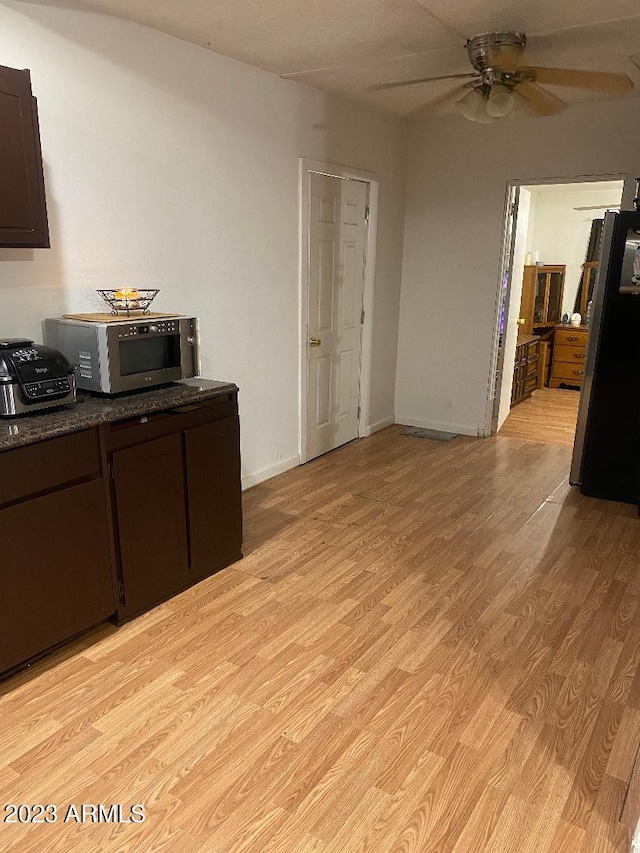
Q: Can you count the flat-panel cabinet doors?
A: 3